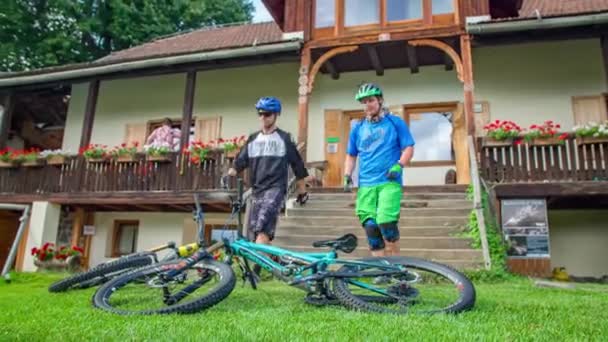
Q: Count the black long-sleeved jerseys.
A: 1